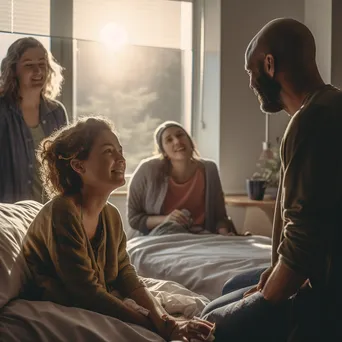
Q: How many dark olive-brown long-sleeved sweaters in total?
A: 2